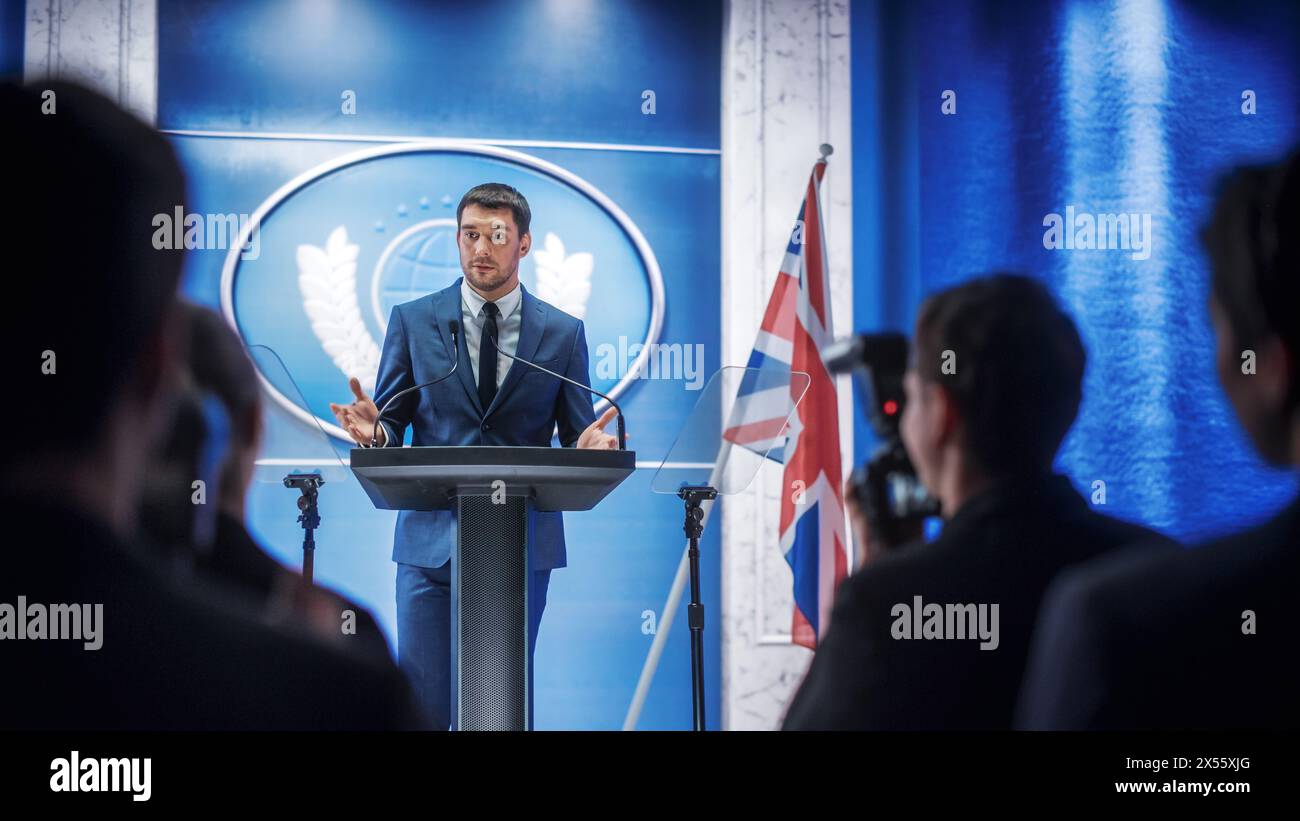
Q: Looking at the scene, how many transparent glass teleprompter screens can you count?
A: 2